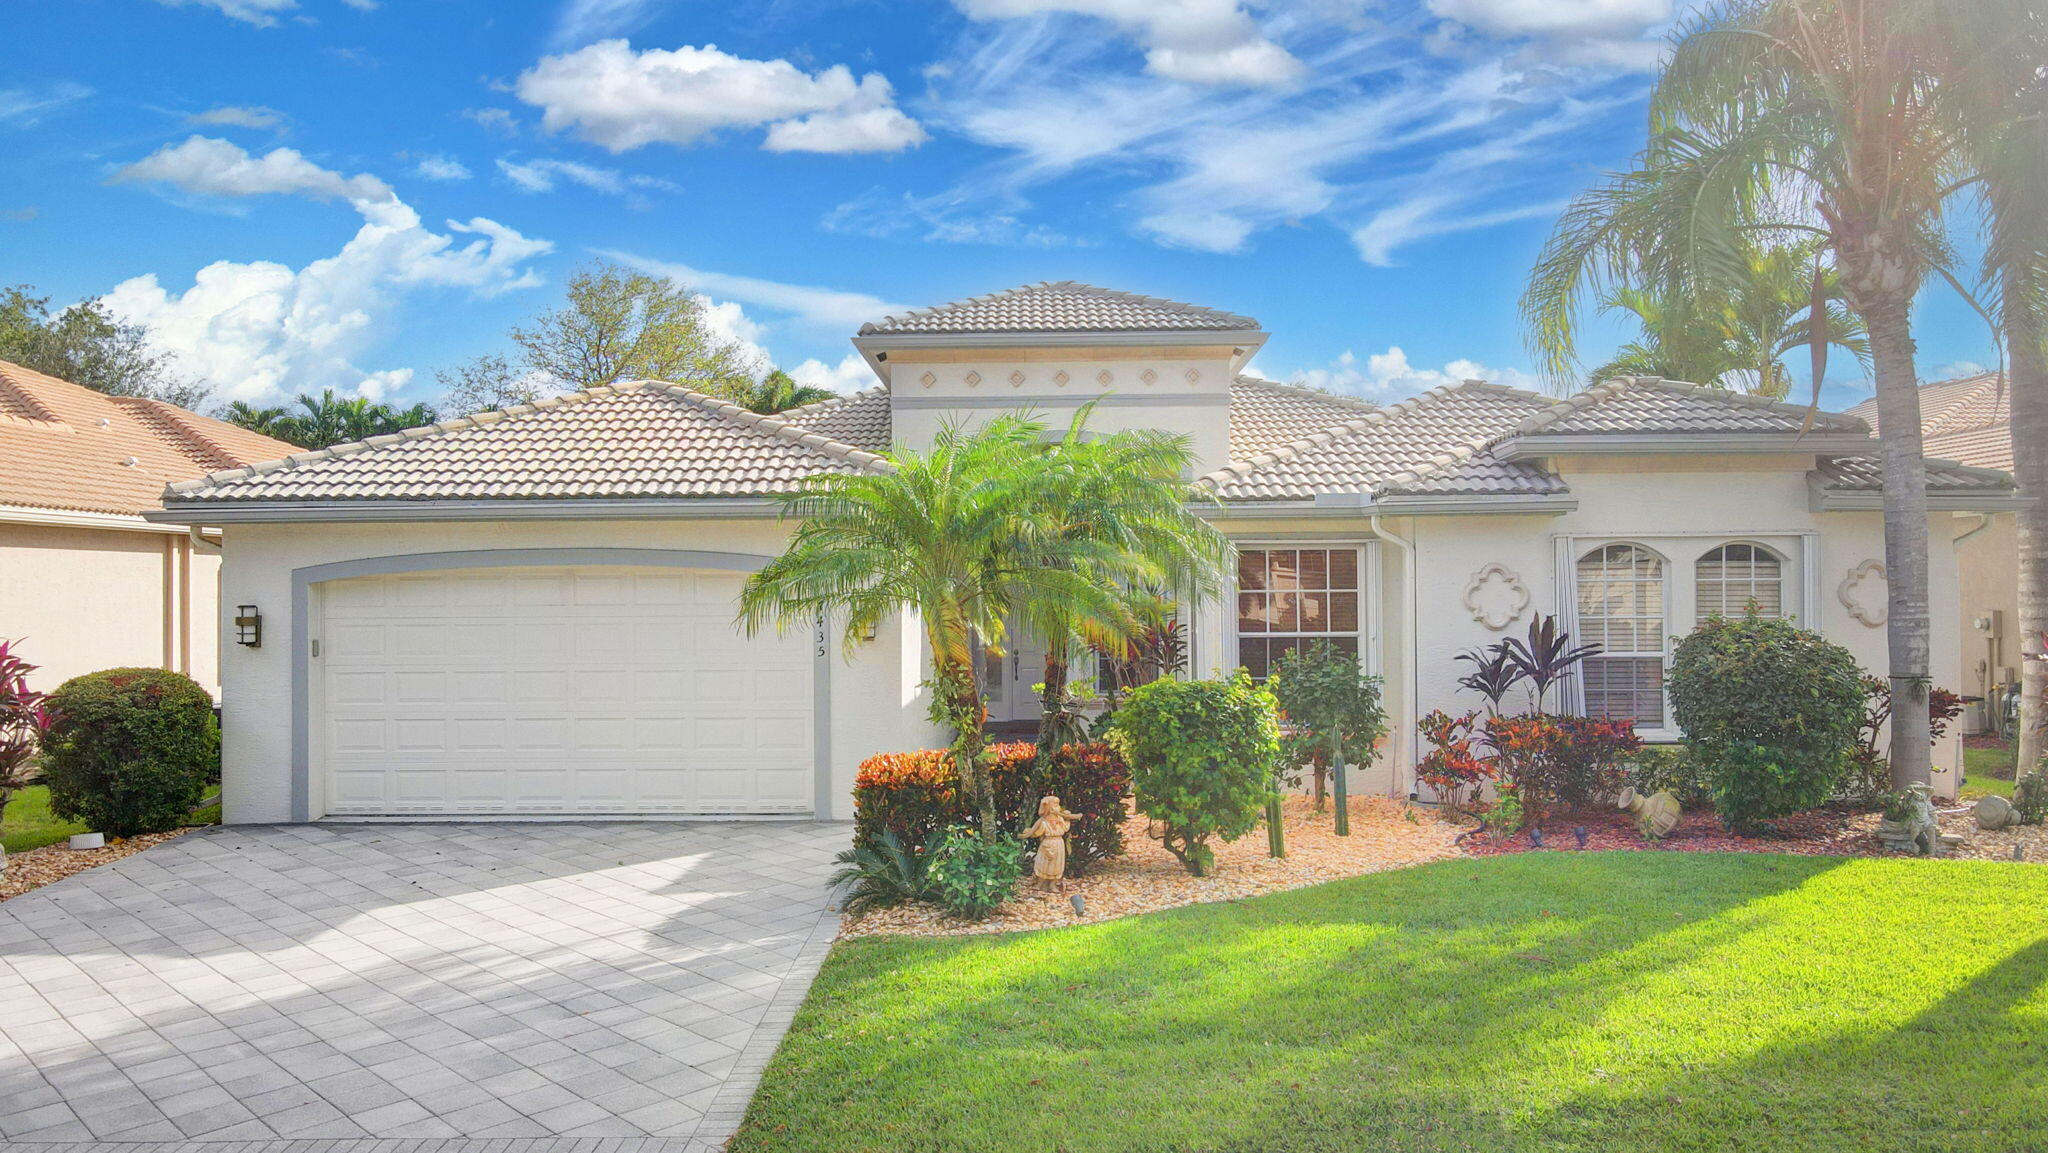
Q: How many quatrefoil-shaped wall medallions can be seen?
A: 2